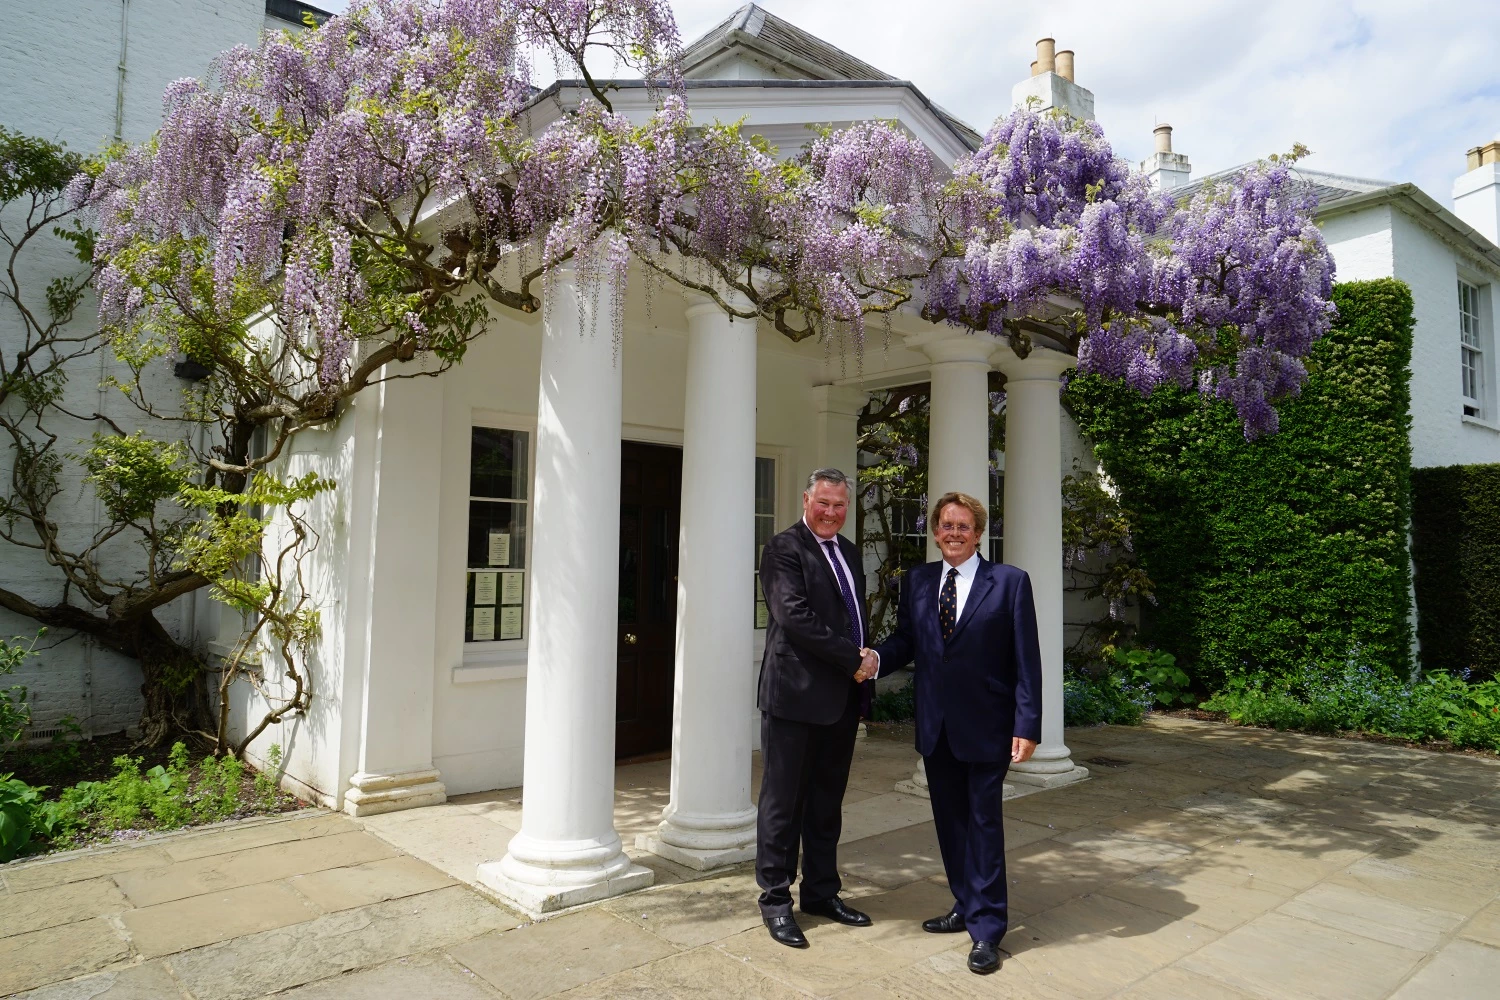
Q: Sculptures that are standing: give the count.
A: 0